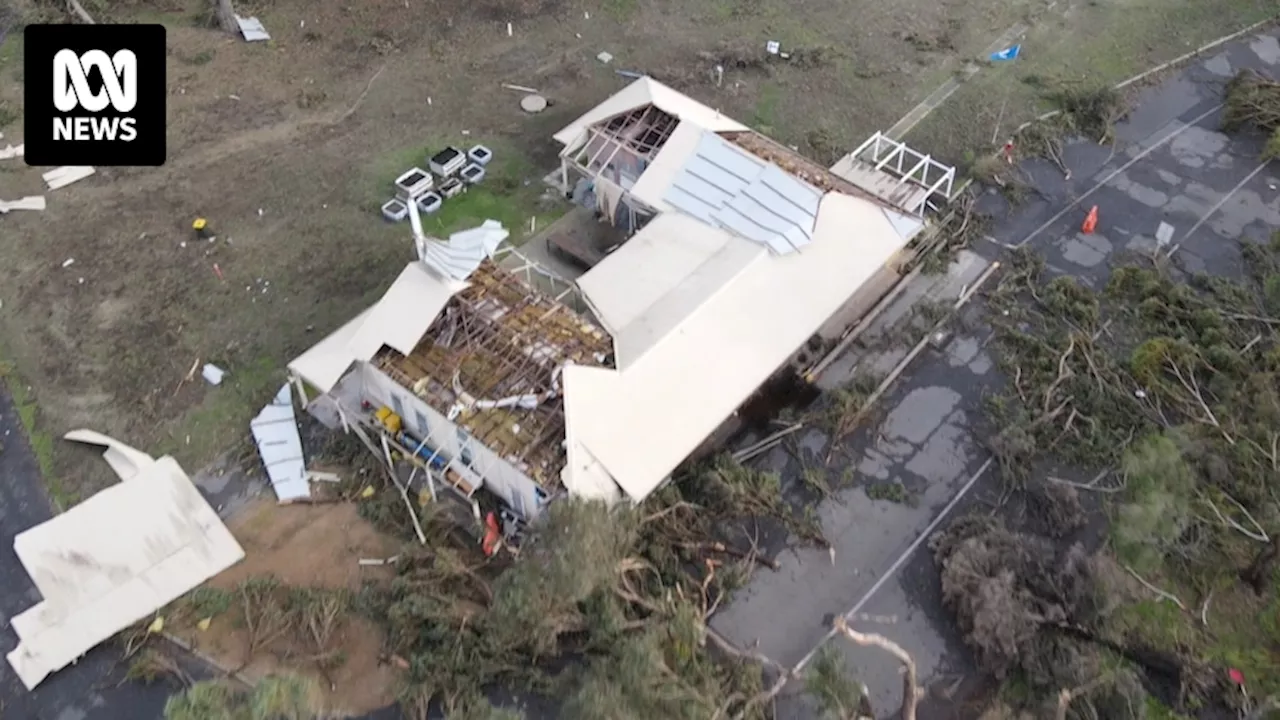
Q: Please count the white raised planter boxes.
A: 7